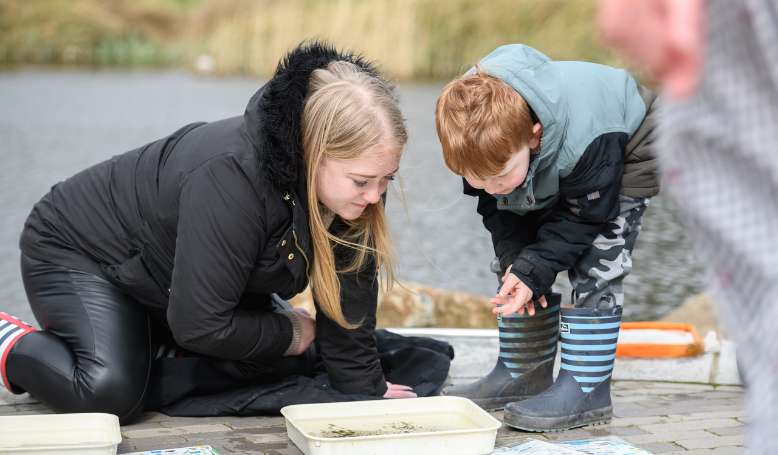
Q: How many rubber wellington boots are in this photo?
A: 3